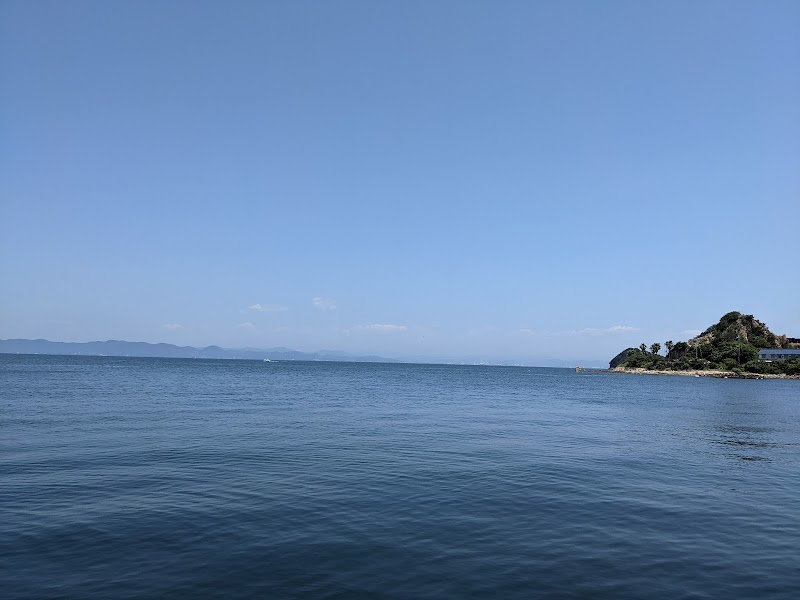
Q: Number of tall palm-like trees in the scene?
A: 3